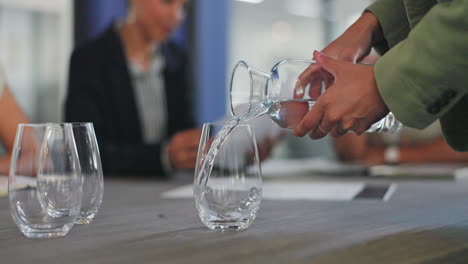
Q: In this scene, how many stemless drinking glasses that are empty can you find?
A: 2